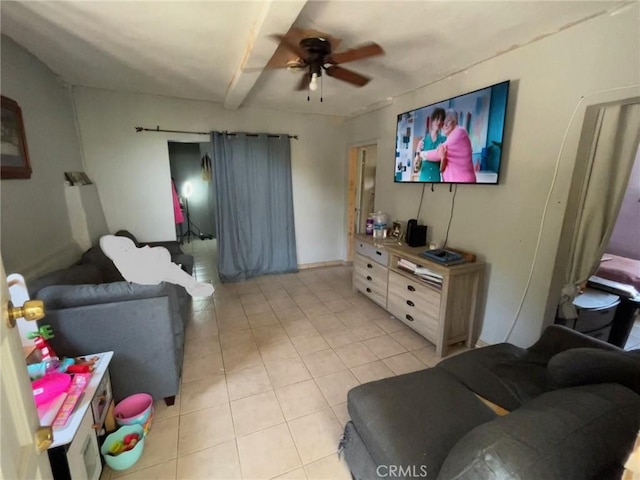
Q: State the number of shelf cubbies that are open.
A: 1